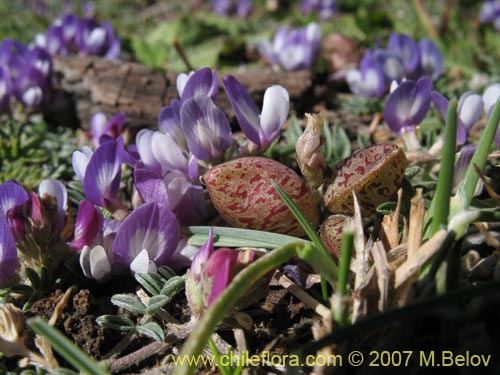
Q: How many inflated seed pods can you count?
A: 3